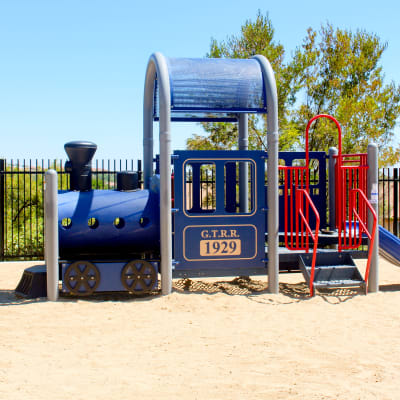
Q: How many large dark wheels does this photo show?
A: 2